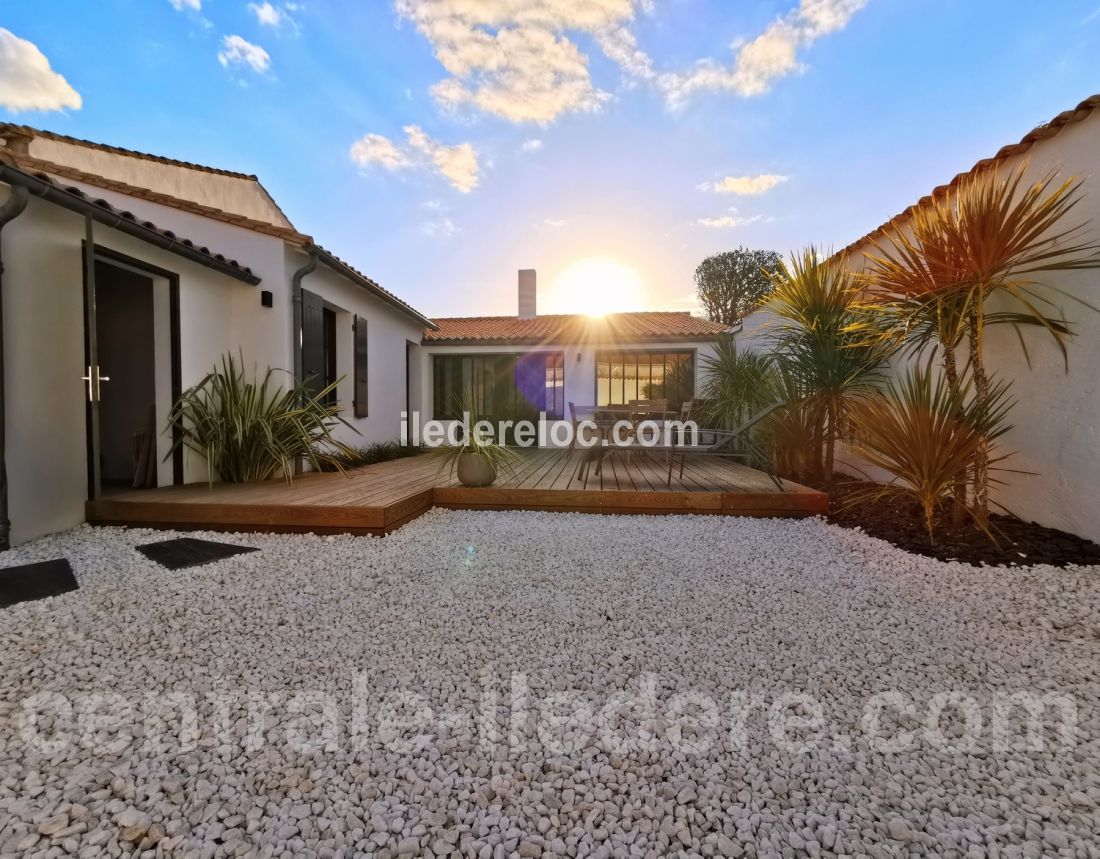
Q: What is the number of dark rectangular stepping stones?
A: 2